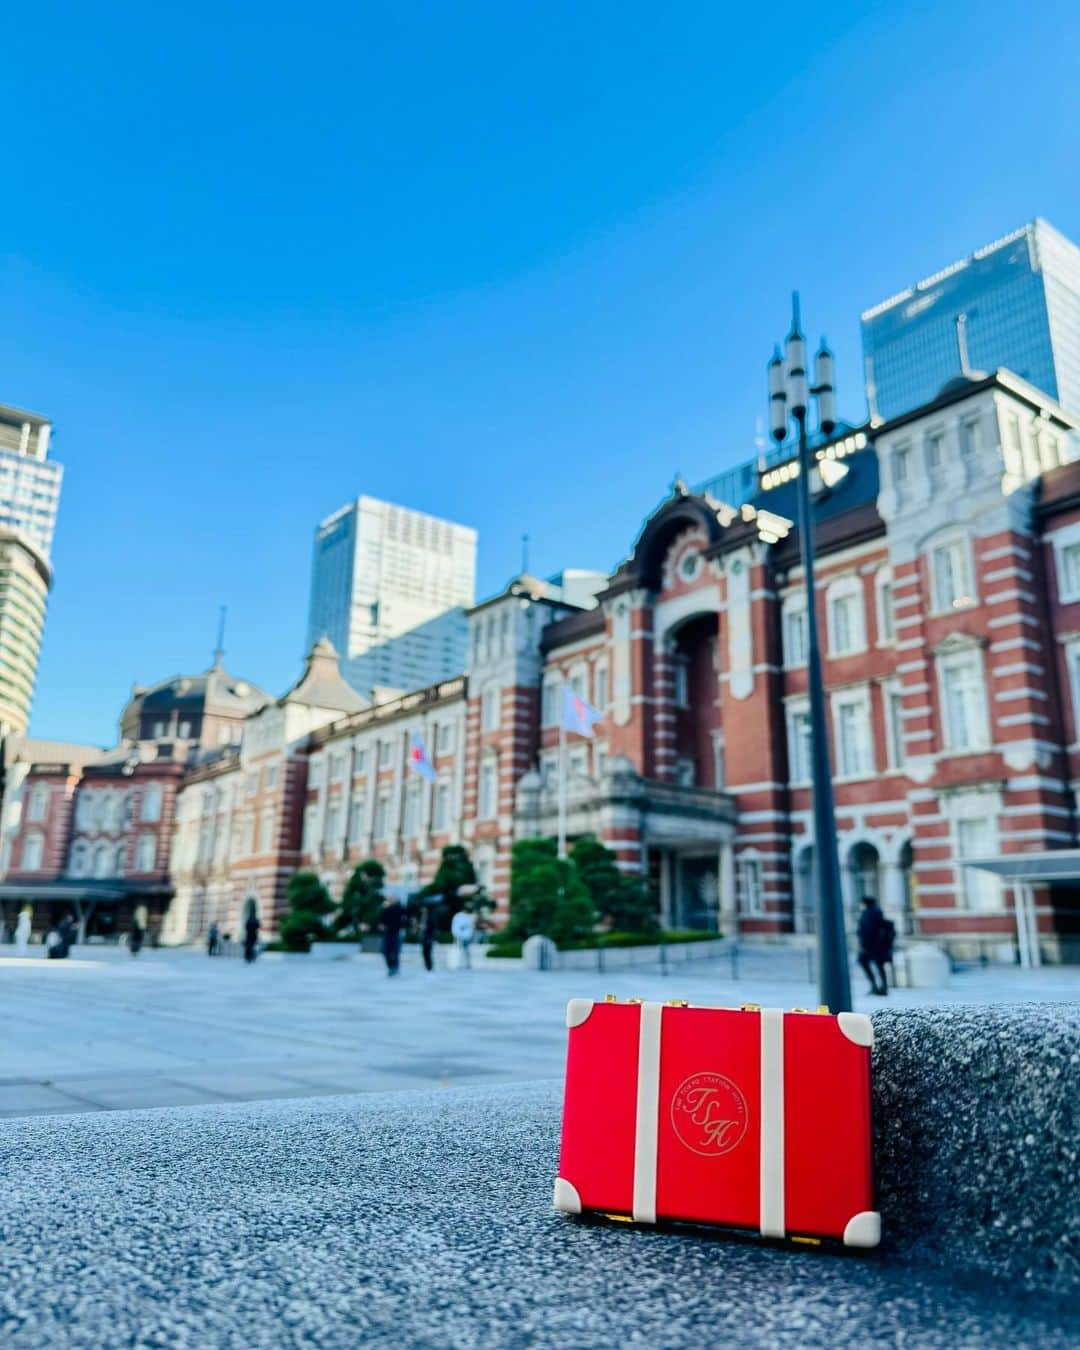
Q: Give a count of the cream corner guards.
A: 4